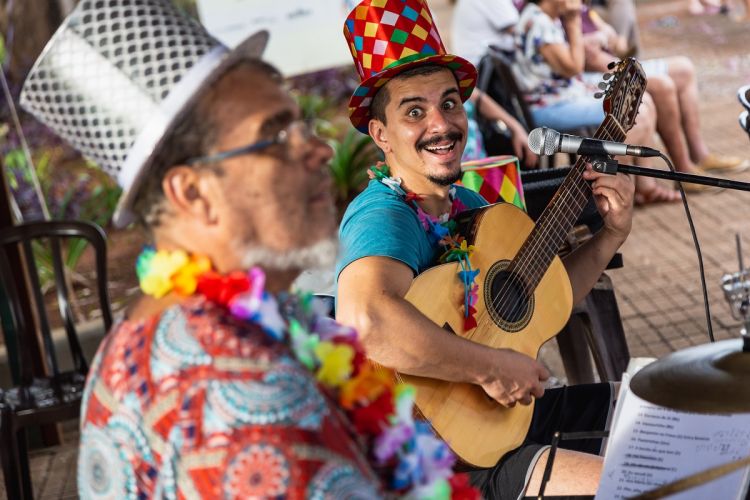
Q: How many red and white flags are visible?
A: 0